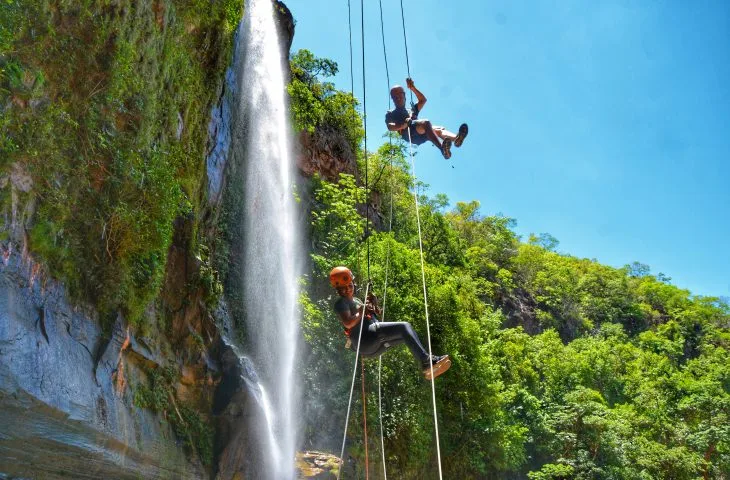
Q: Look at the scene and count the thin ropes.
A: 4